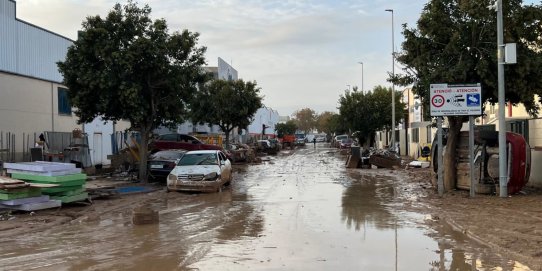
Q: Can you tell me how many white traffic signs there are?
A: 1